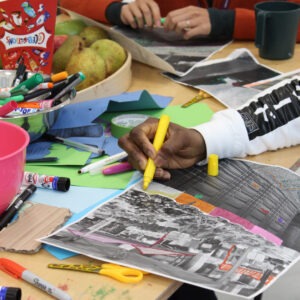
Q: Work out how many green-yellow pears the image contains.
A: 4